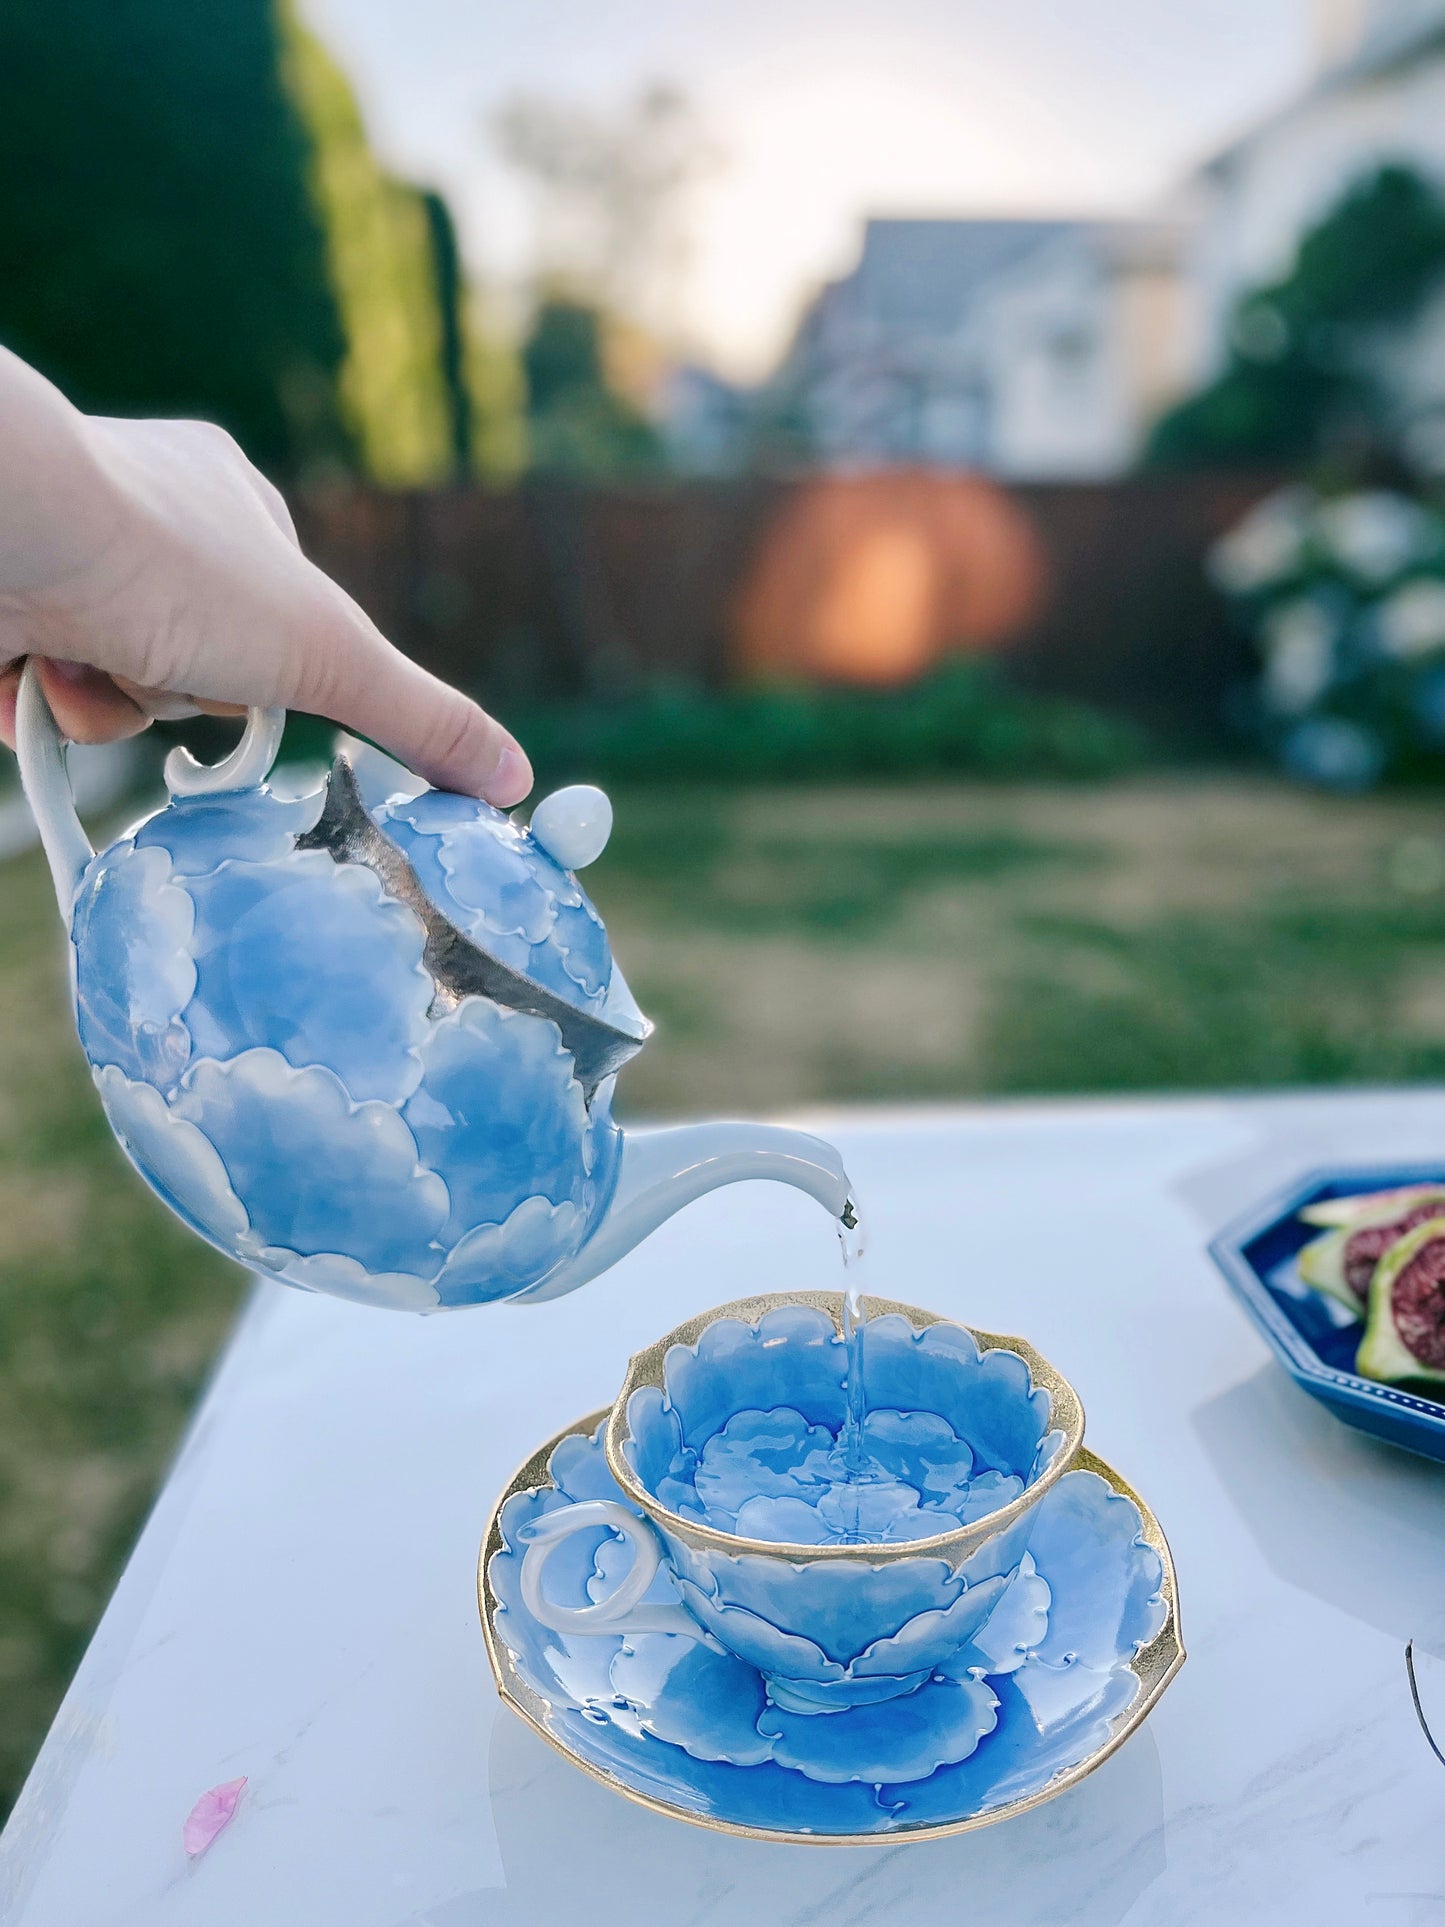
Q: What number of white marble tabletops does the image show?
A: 1